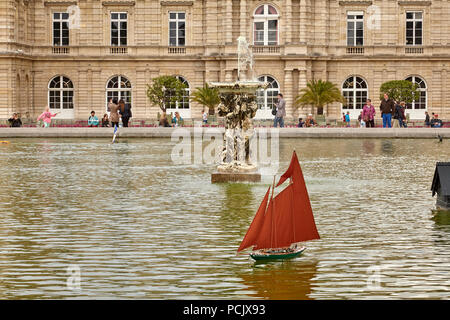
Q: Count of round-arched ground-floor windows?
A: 6